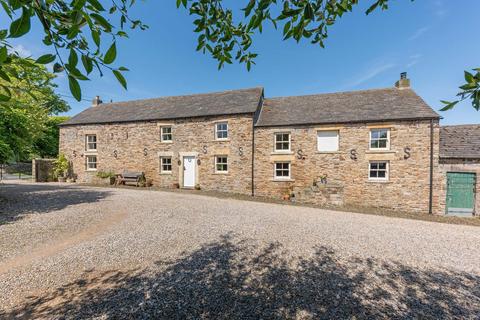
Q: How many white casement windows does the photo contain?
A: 10